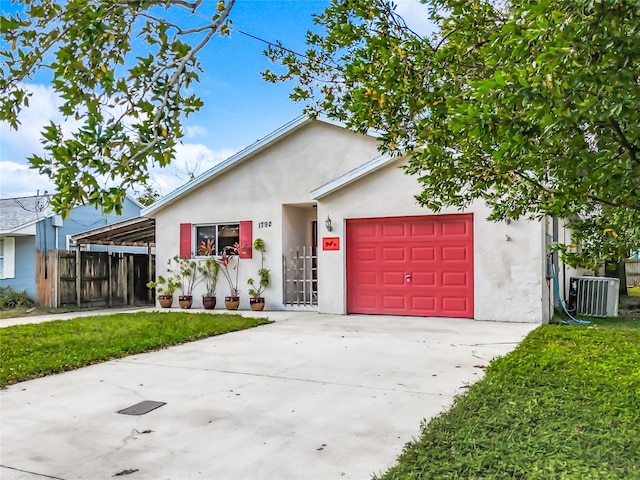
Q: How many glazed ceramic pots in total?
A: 5